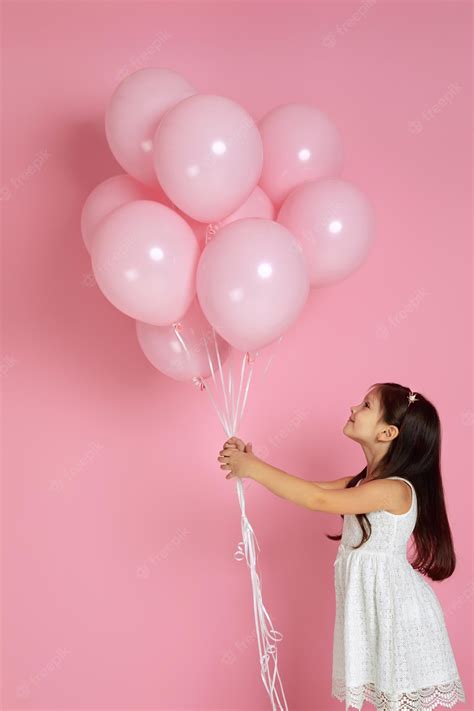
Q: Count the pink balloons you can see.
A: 9